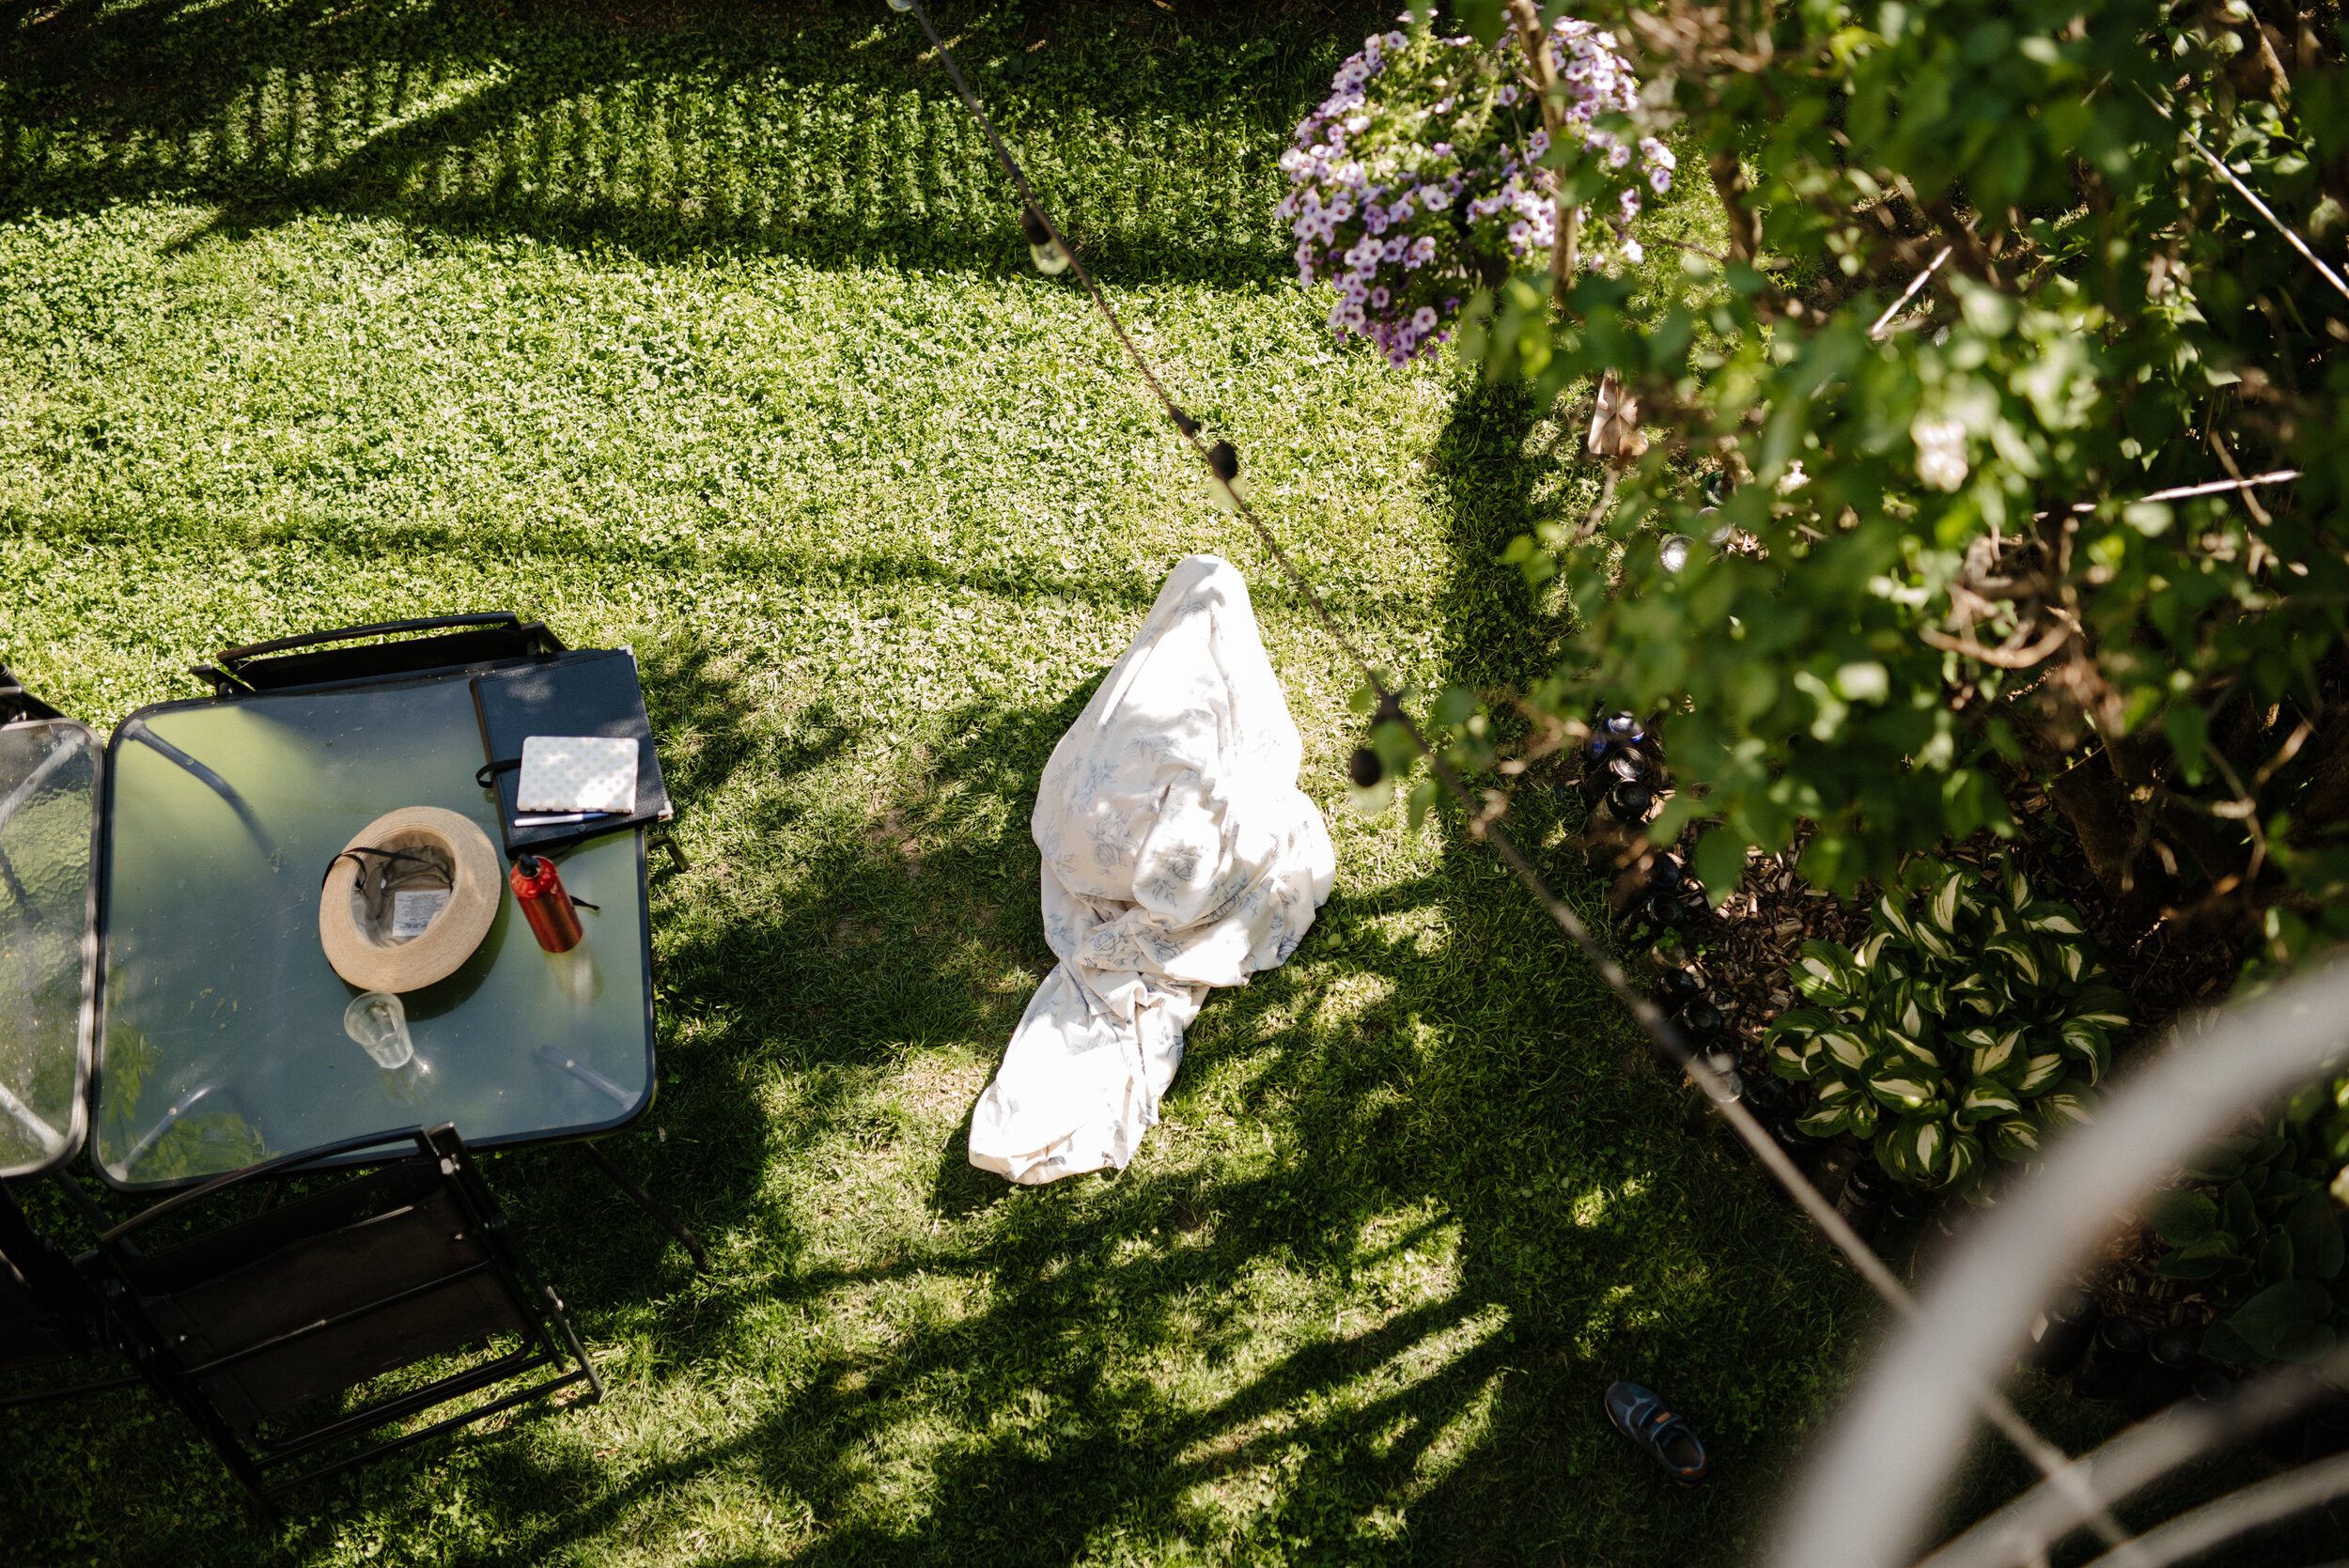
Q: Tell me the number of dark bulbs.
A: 3